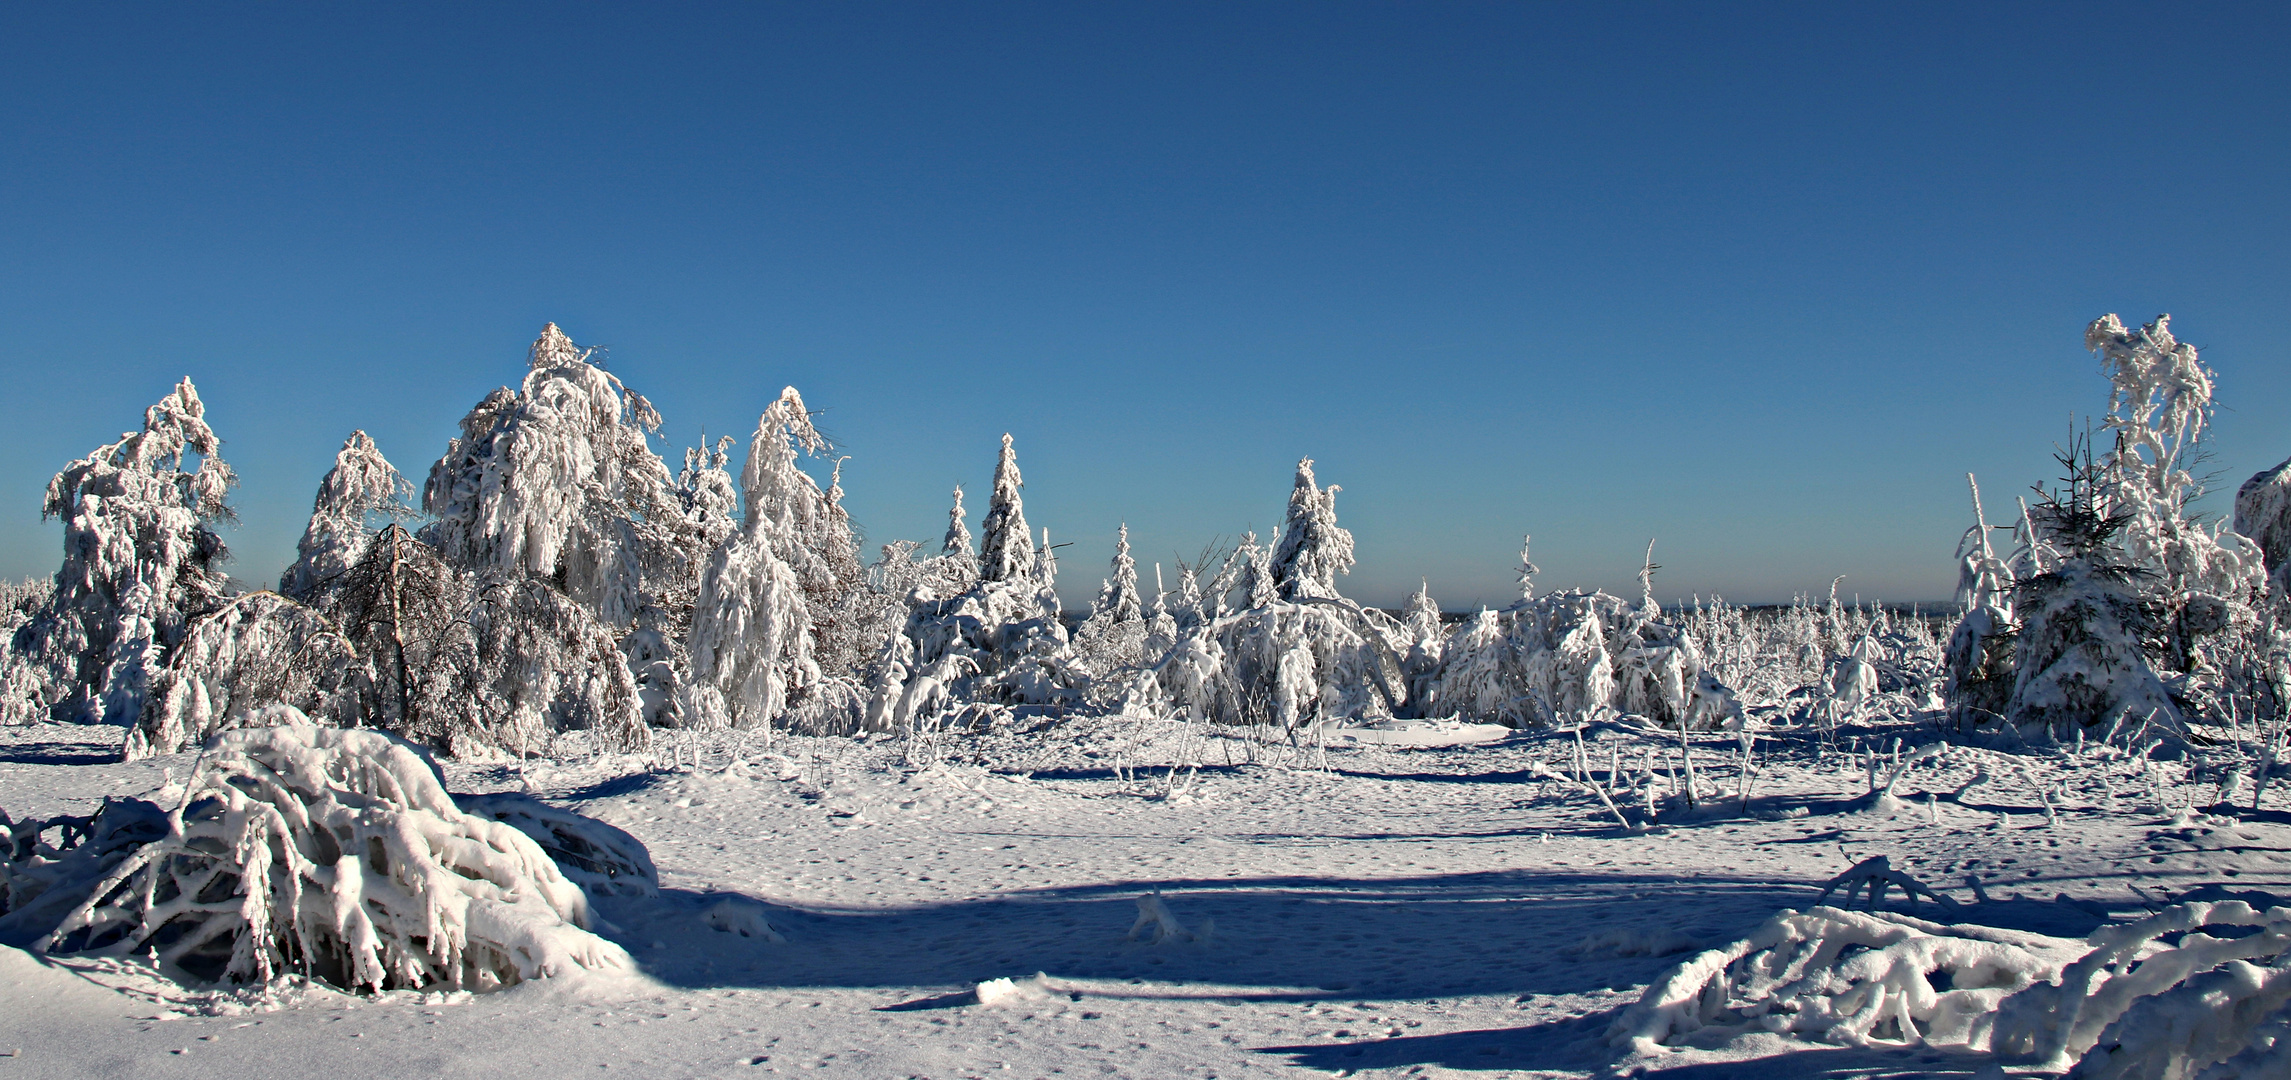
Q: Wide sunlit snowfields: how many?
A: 1